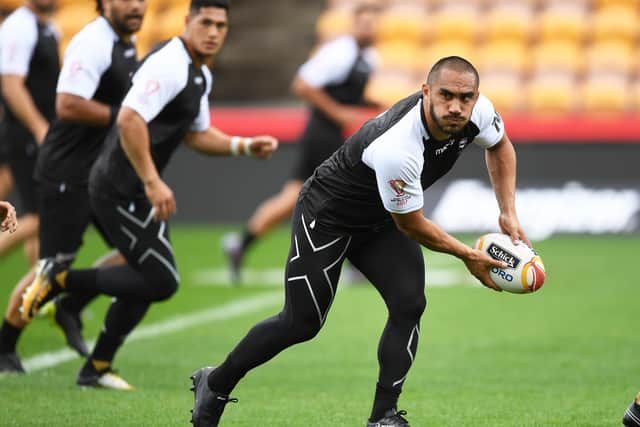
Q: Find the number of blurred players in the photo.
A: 4